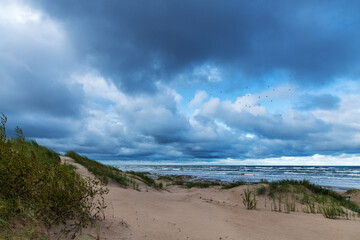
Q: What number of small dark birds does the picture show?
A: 13